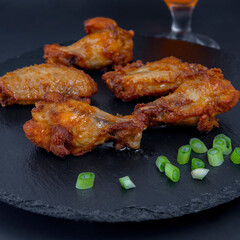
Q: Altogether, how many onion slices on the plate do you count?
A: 11